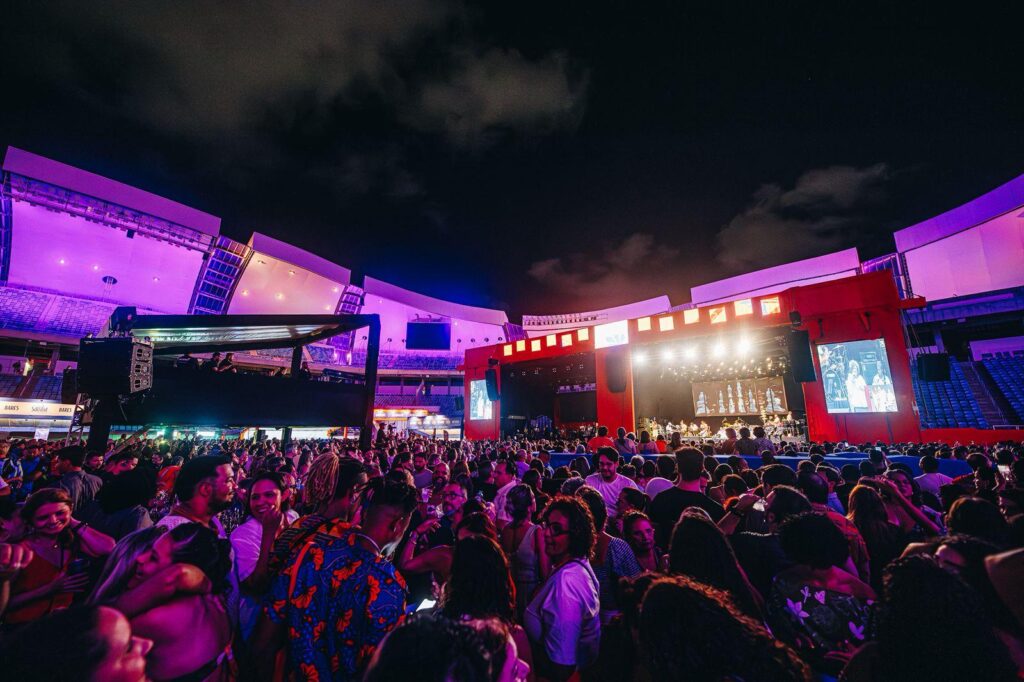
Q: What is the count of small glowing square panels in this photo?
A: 12